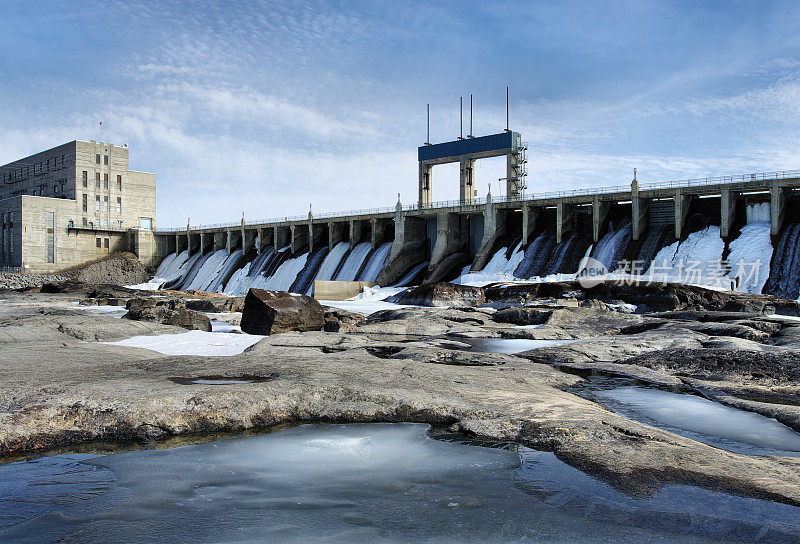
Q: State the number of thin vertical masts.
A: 4